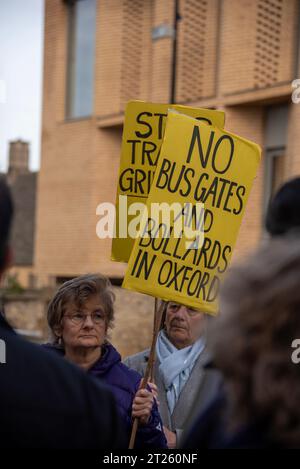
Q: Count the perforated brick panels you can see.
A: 3